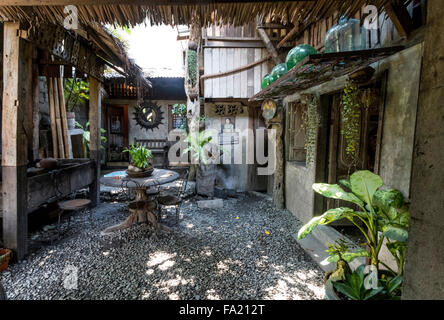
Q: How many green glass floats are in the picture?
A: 3